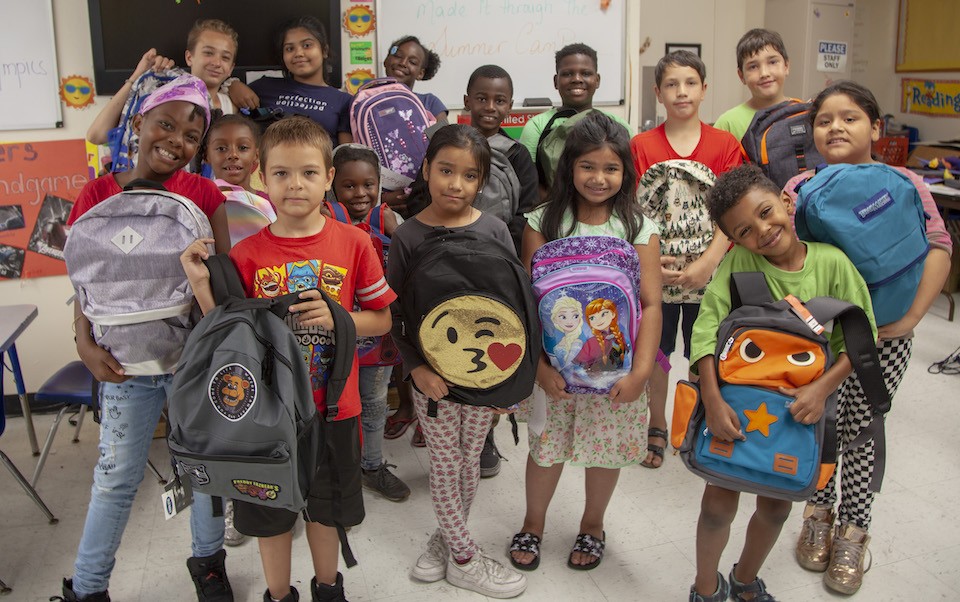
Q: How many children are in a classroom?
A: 15